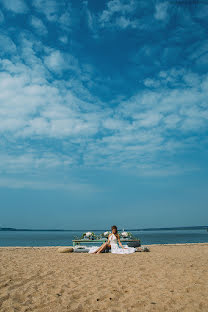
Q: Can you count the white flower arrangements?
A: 3